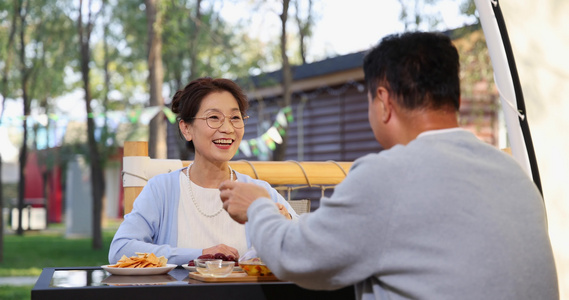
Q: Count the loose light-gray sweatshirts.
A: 1